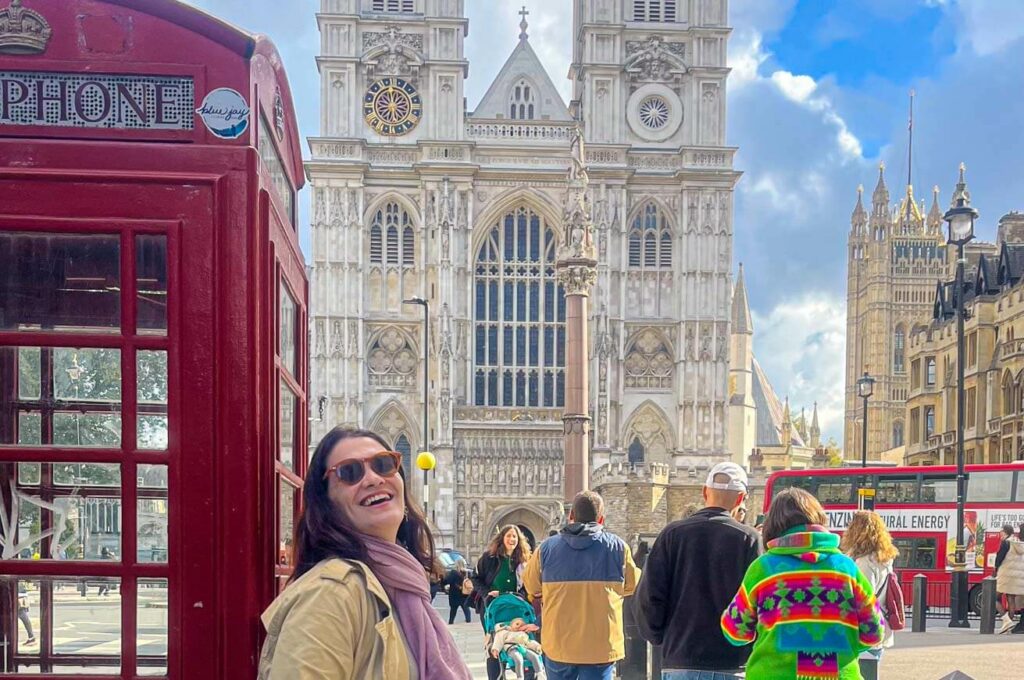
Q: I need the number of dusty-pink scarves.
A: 1